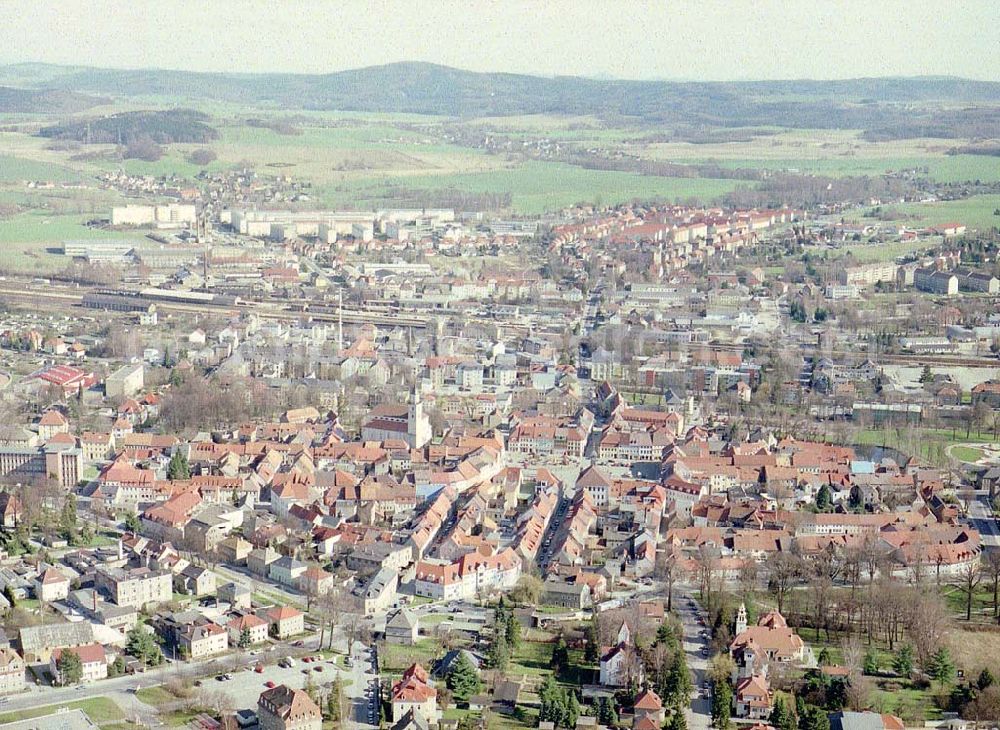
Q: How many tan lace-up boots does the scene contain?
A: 0